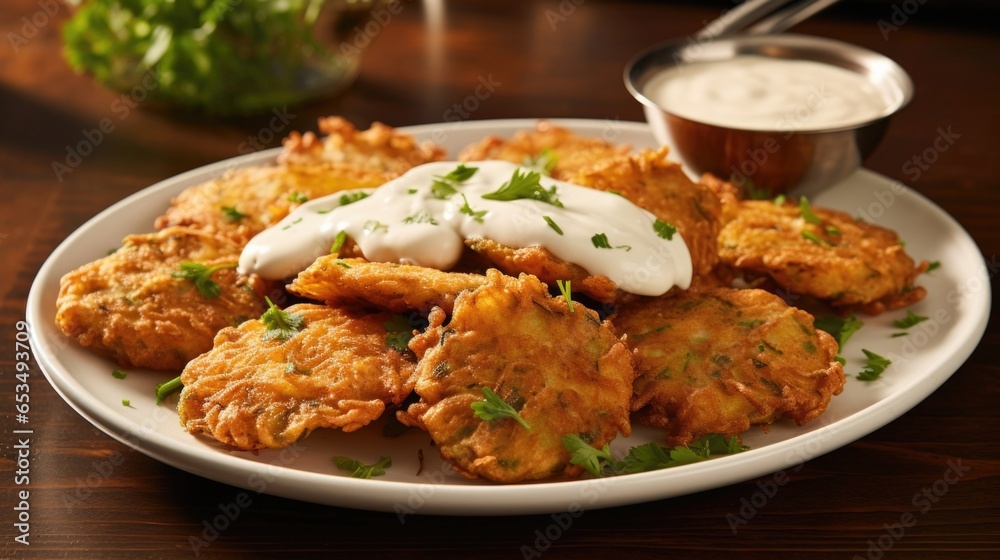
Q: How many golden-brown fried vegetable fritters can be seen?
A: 11